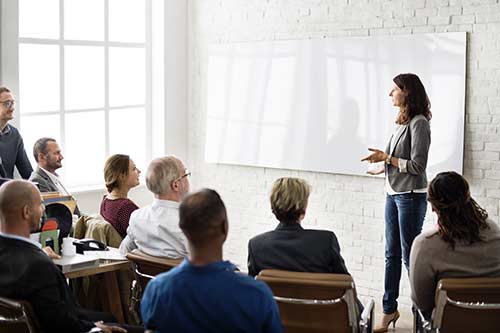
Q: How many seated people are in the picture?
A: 7